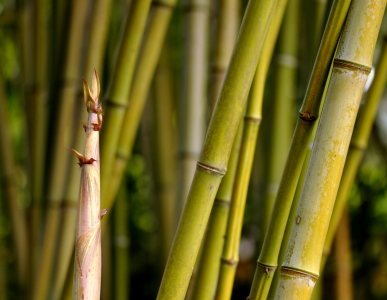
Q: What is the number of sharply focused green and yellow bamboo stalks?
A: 4